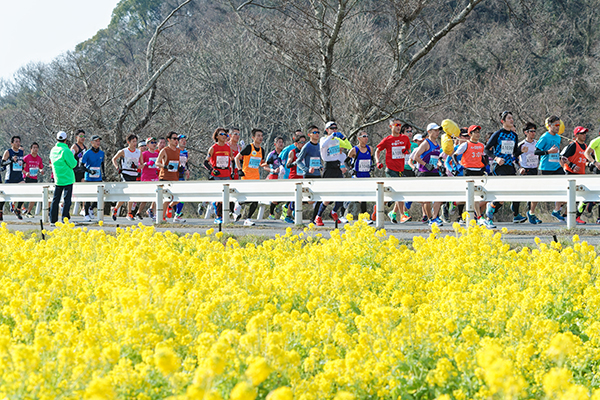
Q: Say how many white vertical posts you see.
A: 8